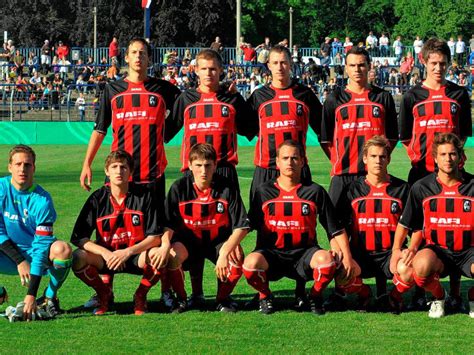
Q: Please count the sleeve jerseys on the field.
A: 11